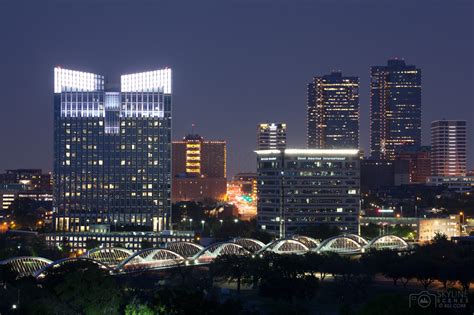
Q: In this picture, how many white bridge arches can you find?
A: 12